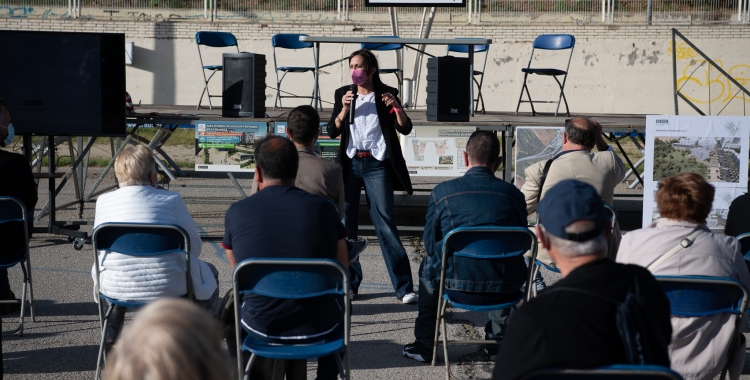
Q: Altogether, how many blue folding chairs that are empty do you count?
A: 5